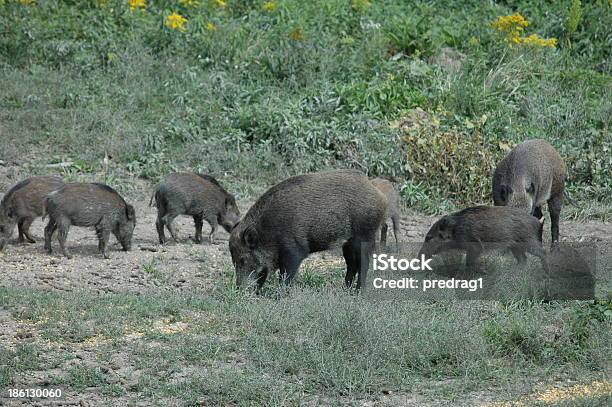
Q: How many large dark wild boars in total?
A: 2